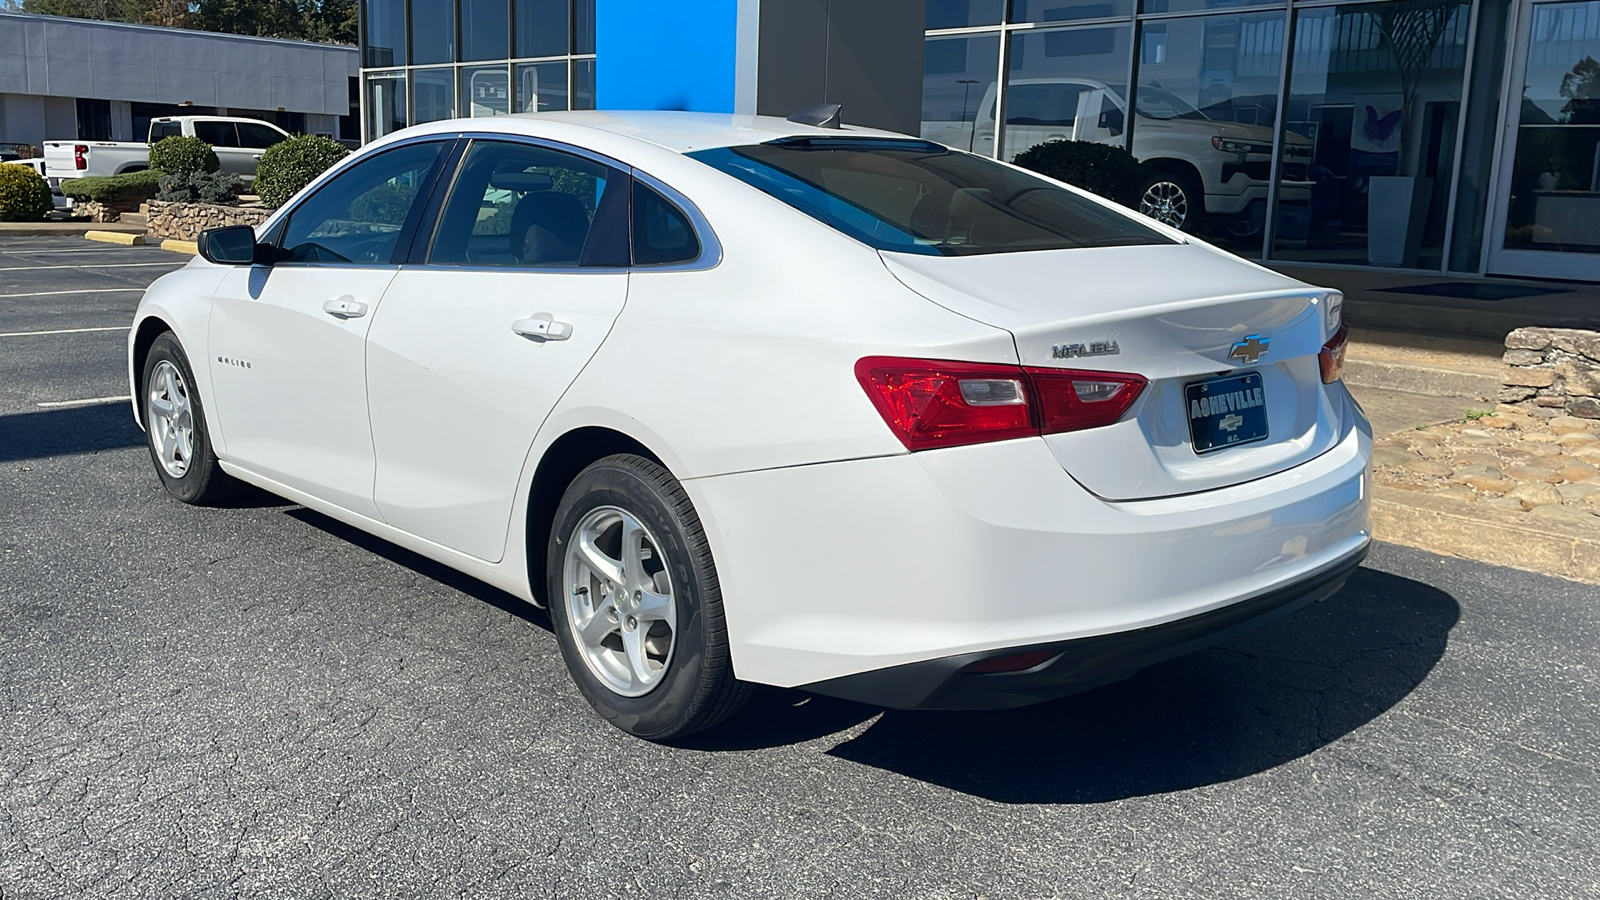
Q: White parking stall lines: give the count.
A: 5